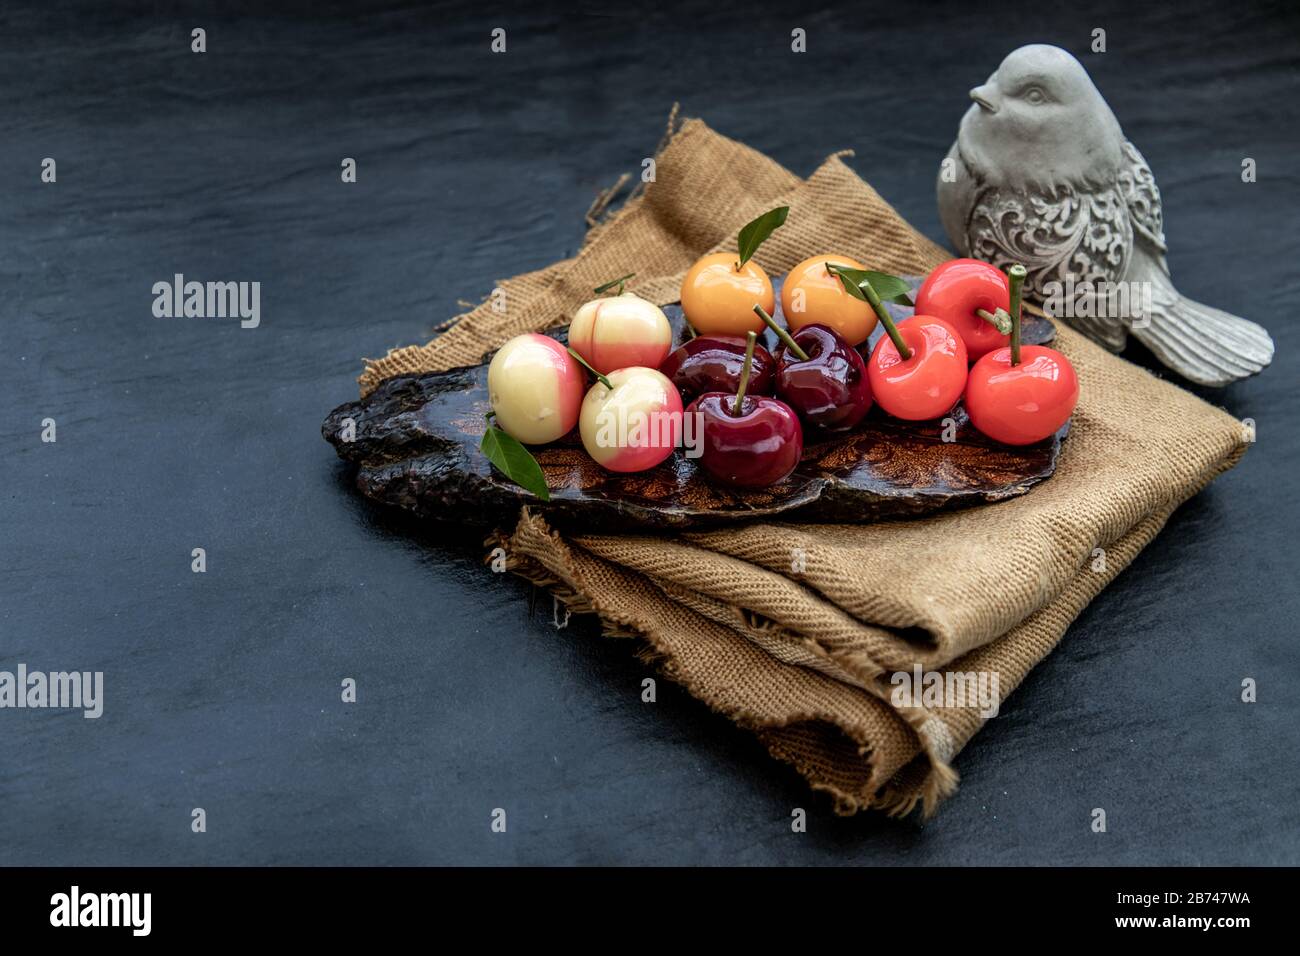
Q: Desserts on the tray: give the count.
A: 11